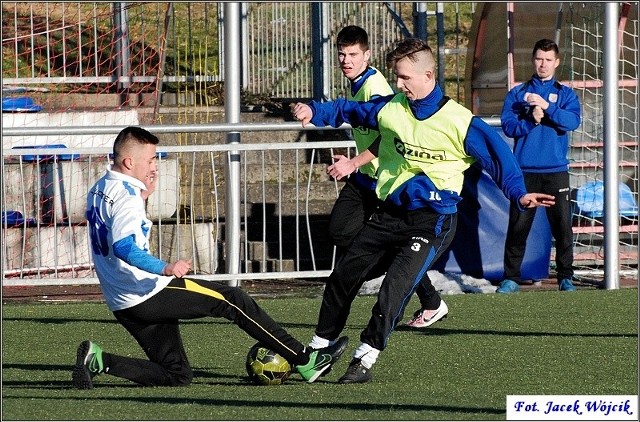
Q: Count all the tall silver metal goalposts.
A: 2